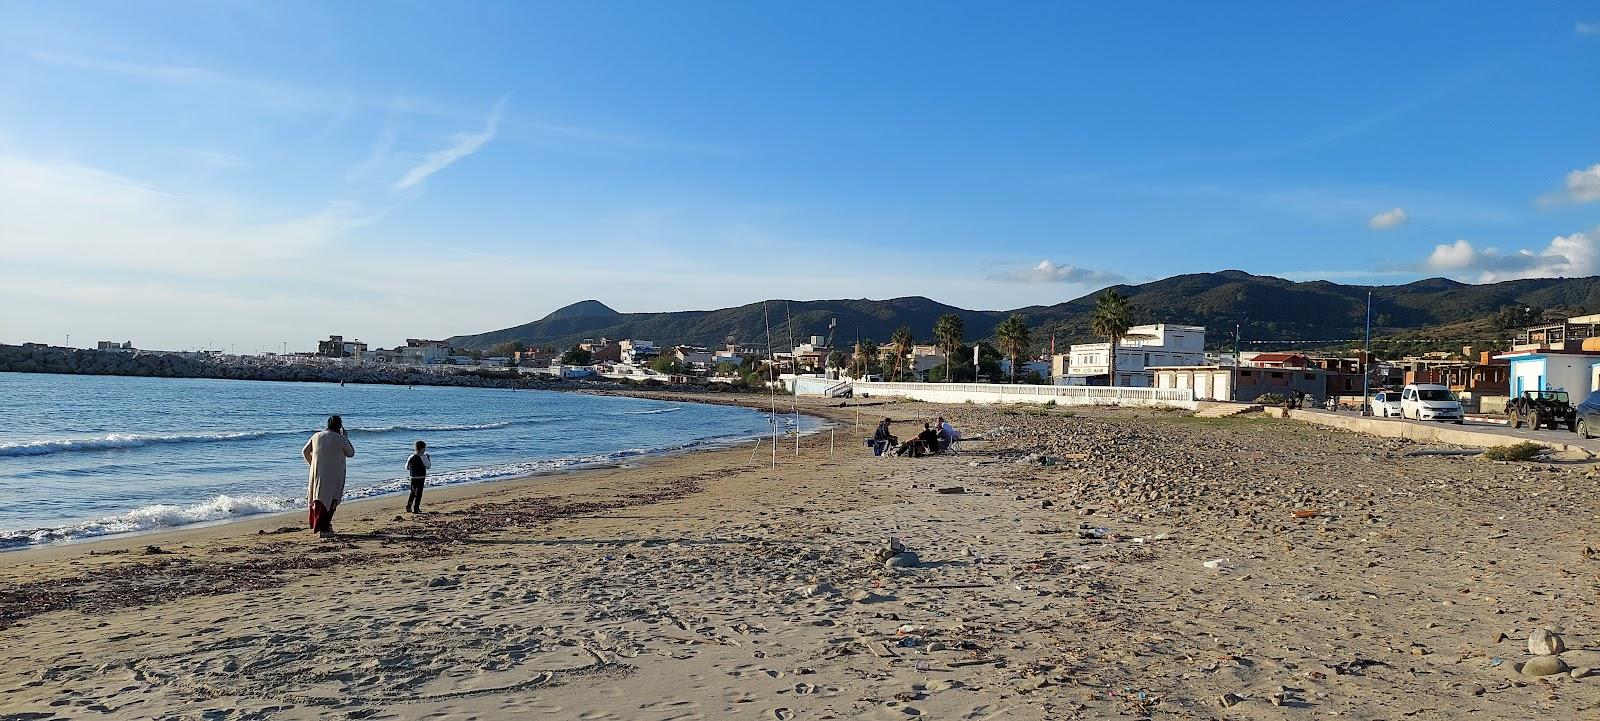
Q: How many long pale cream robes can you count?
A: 1